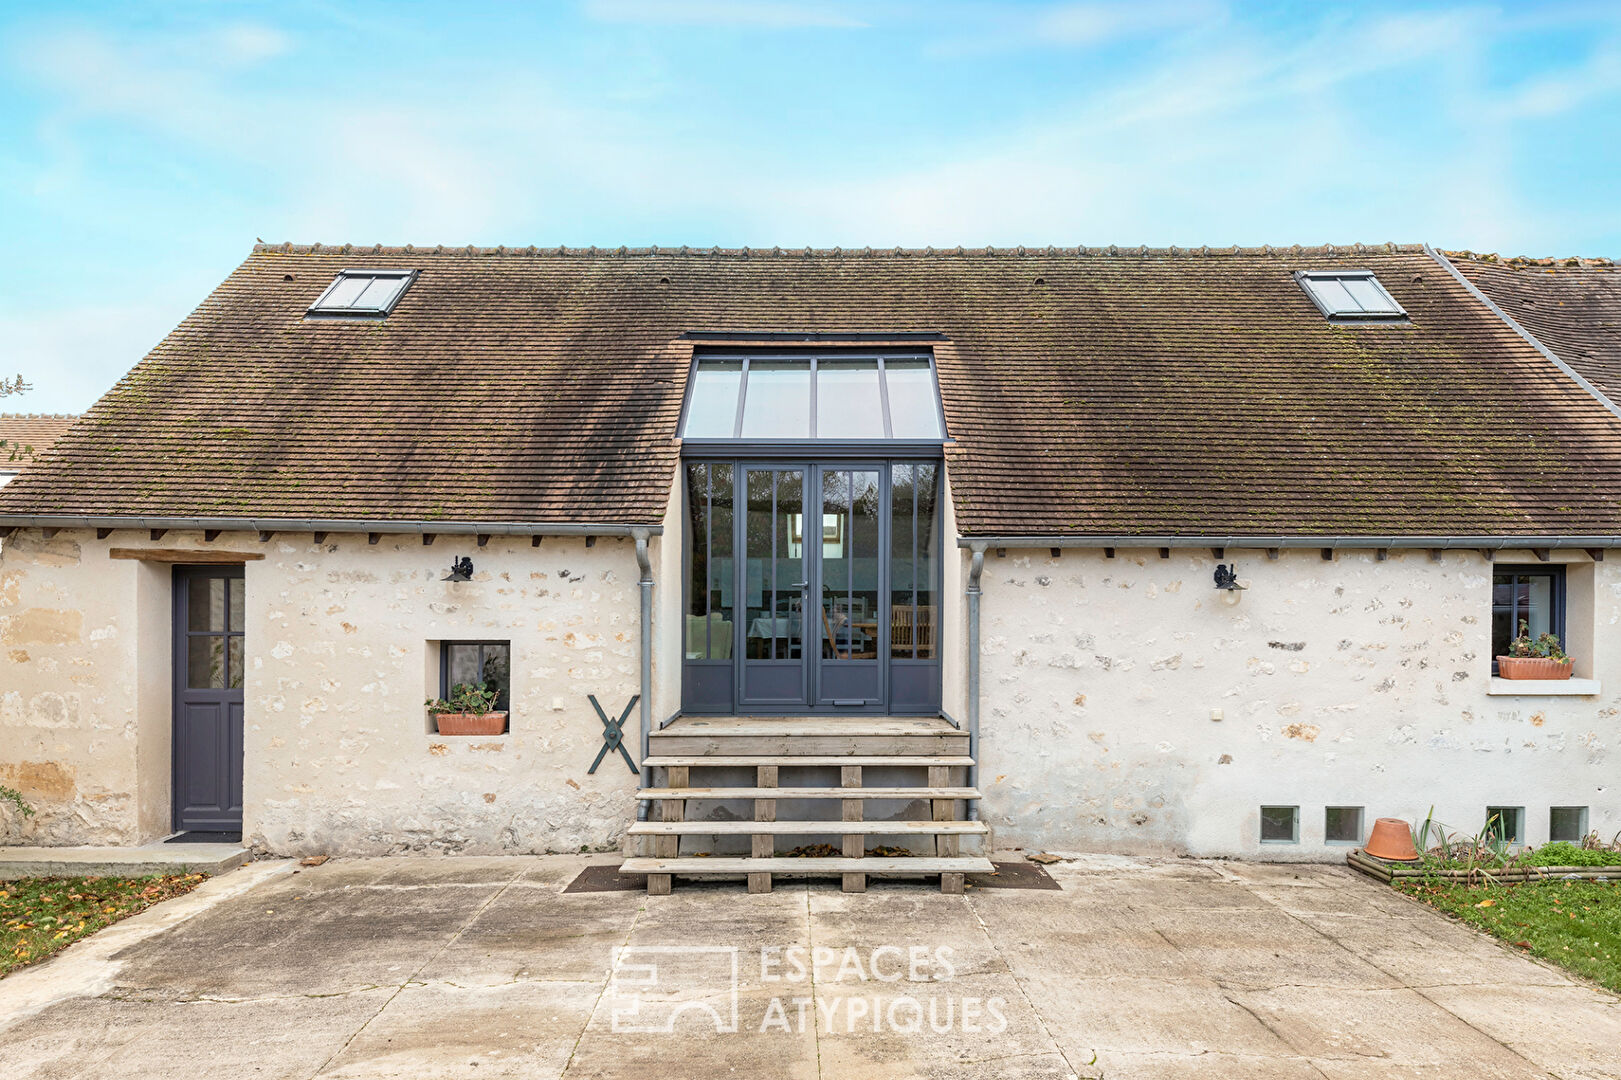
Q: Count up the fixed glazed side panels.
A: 2